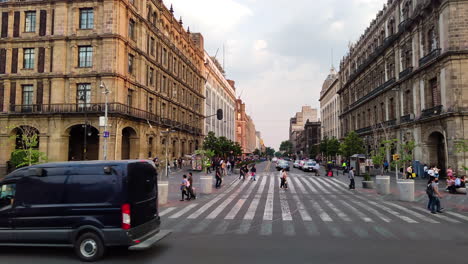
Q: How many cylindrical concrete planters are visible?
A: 4